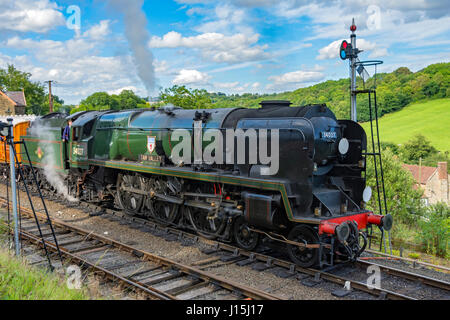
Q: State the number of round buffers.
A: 2